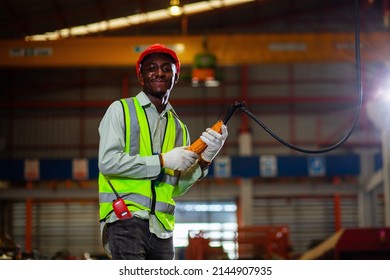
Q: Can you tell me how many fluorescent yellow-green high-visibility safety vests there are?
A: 1